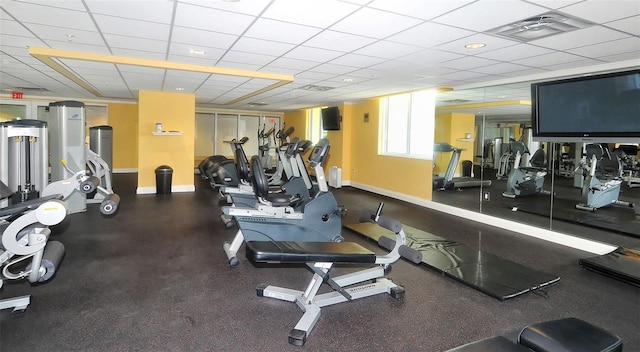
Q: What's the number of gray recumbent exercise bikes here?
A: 2